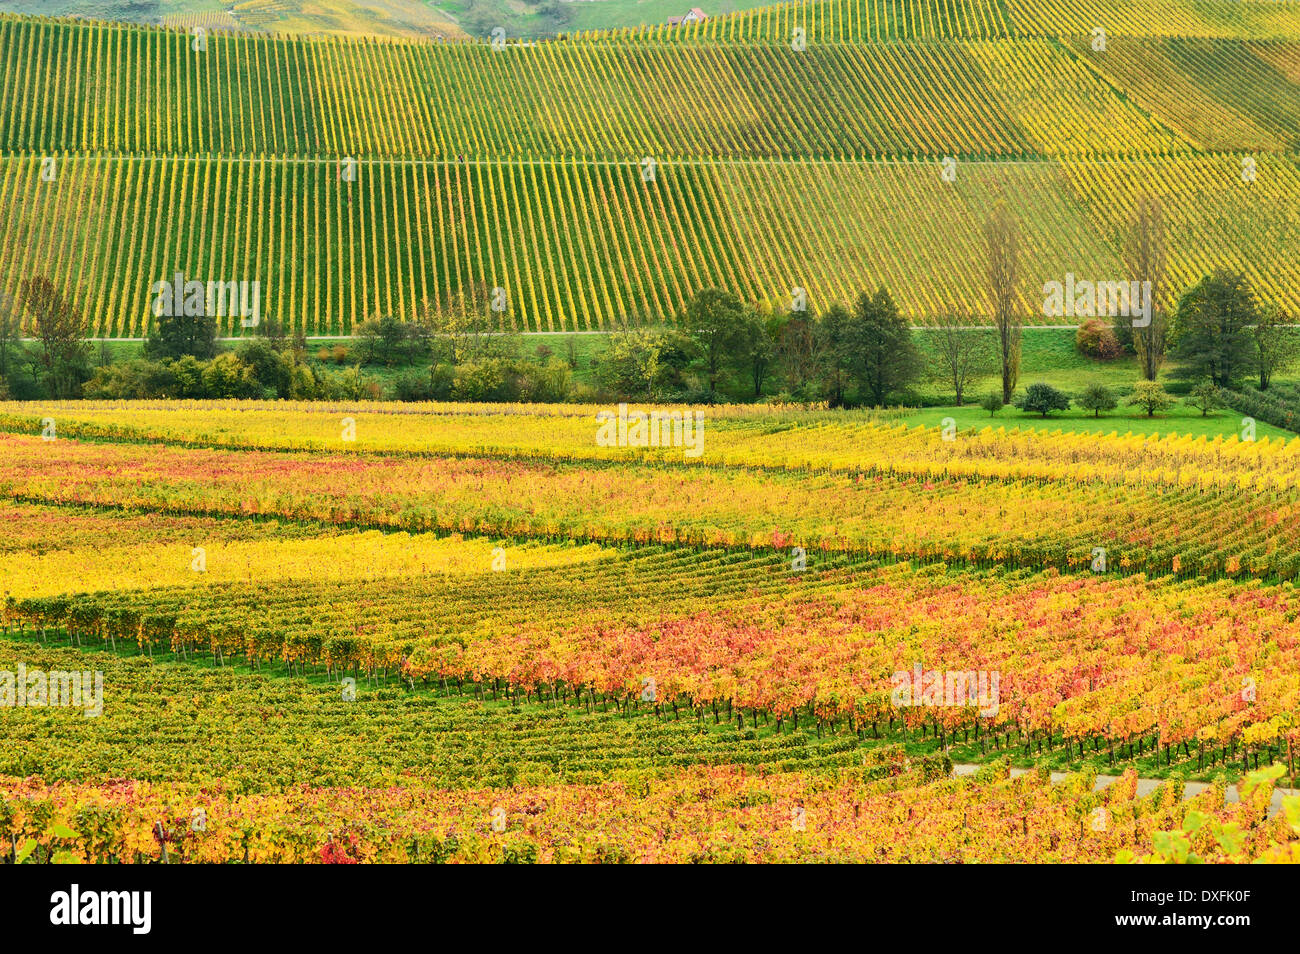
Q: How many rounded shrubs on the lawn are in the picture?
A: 5